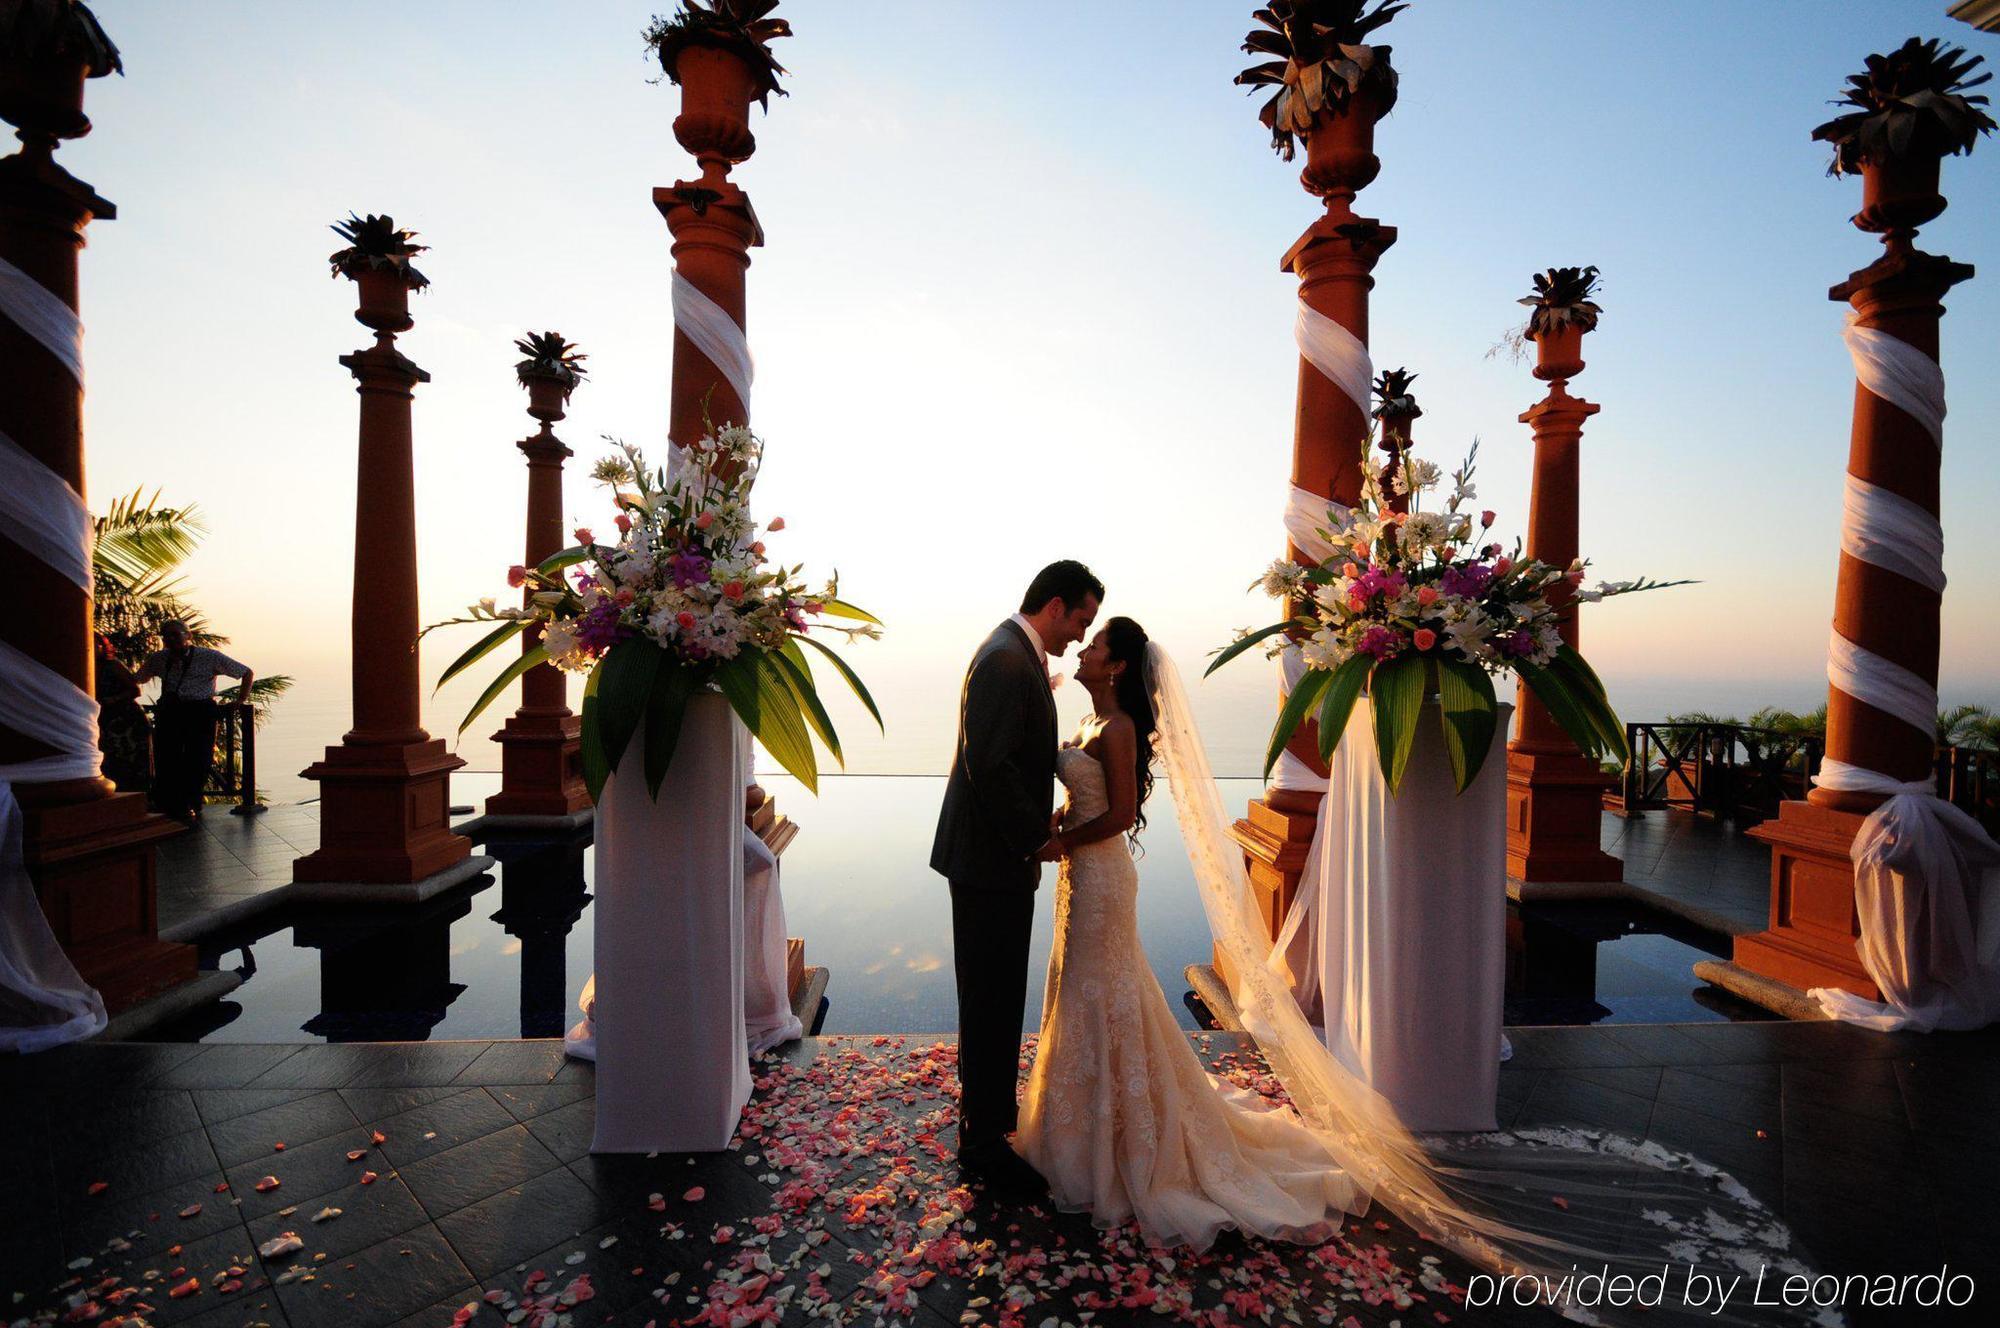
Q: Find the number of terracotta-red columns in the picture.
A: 8